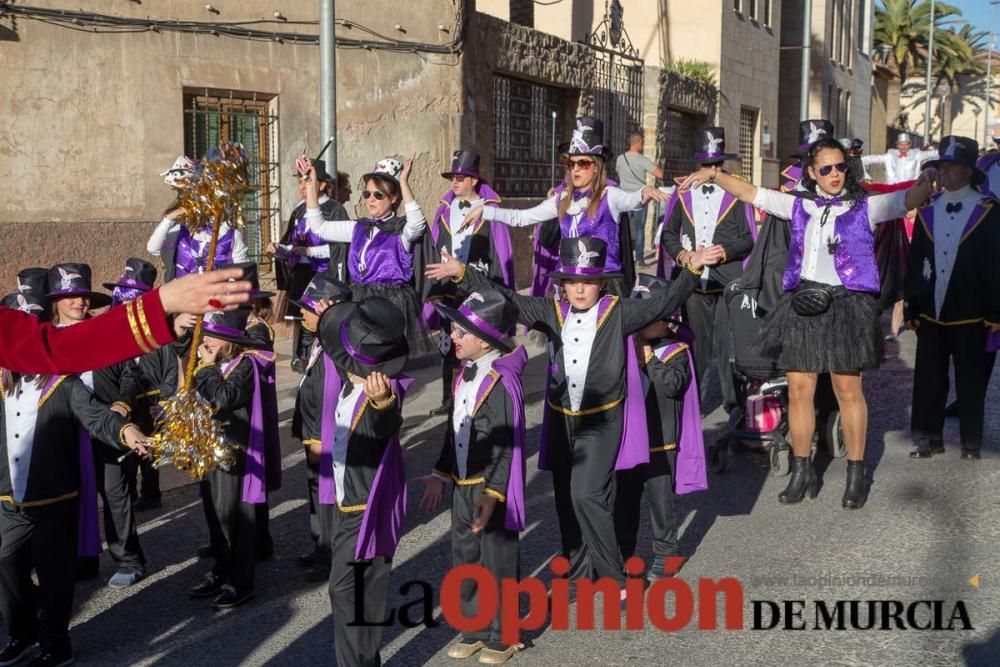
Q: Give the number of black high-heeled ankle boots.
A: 2